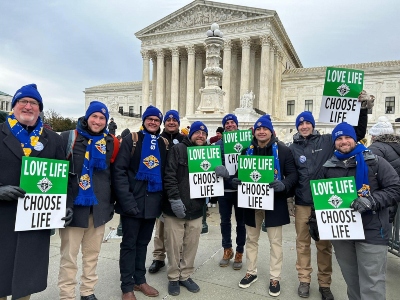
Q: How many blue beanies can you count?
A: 9